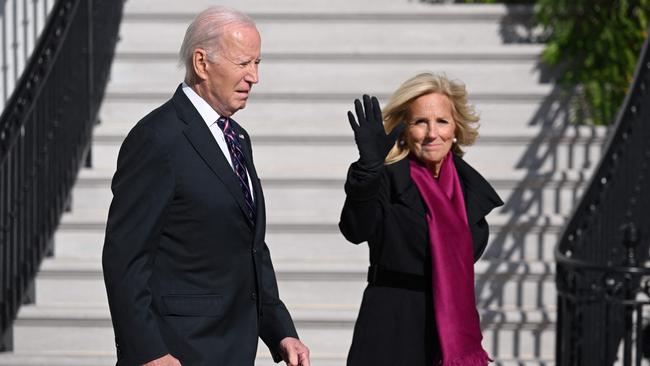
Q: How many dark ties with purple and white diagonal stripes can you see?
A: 1